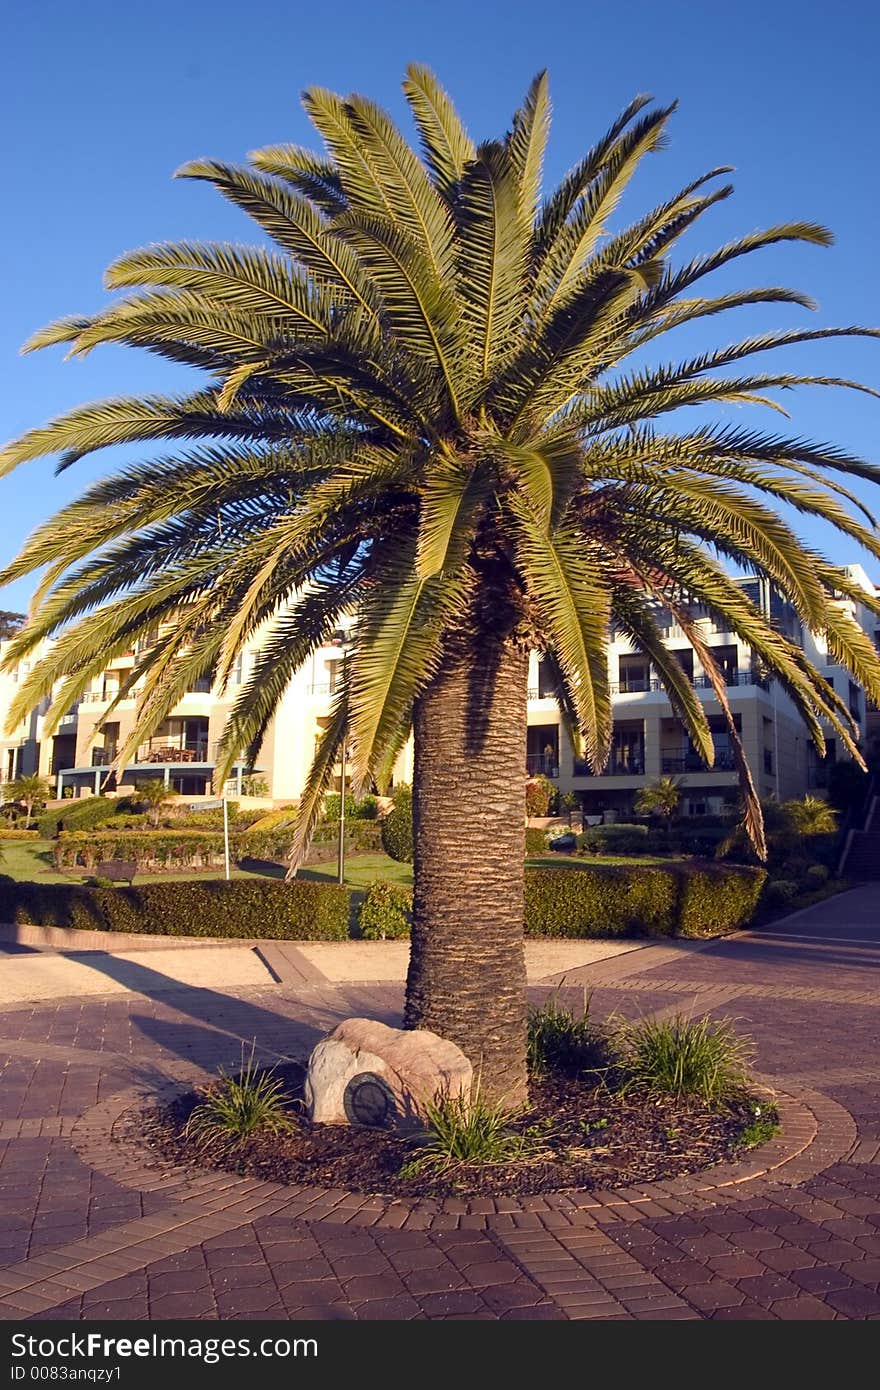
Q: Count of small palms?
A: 4